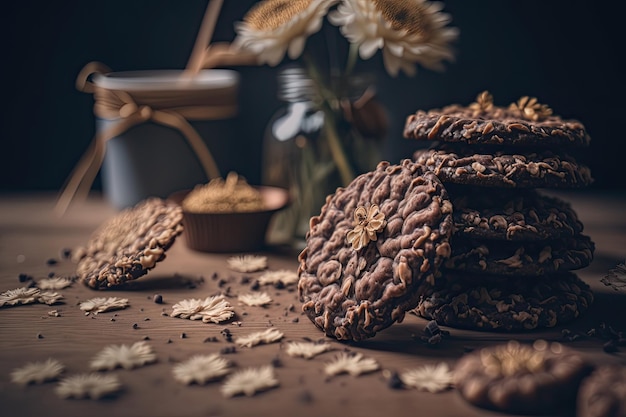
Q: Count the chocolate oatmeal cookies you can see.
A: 9